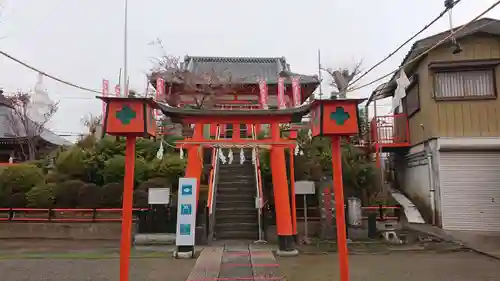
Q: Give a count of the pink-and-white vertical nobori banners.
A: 6